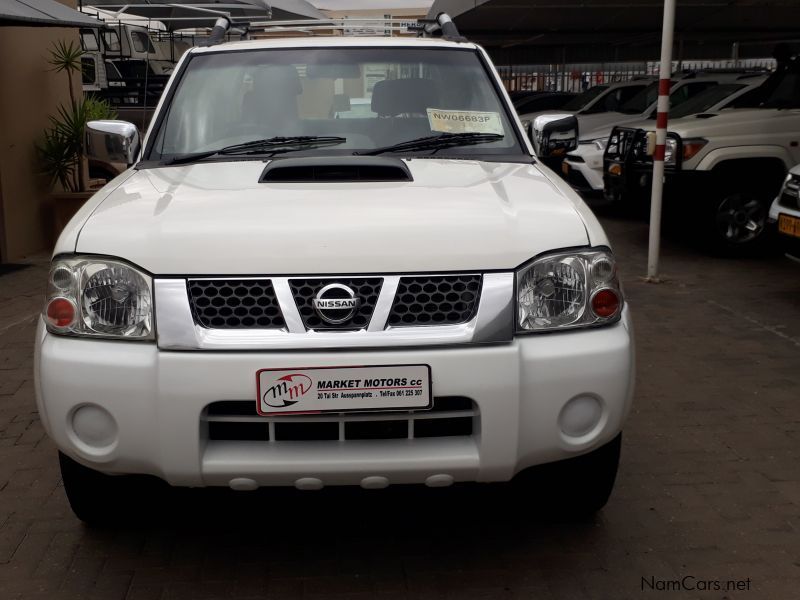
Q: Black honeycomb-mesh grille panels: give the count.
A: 3